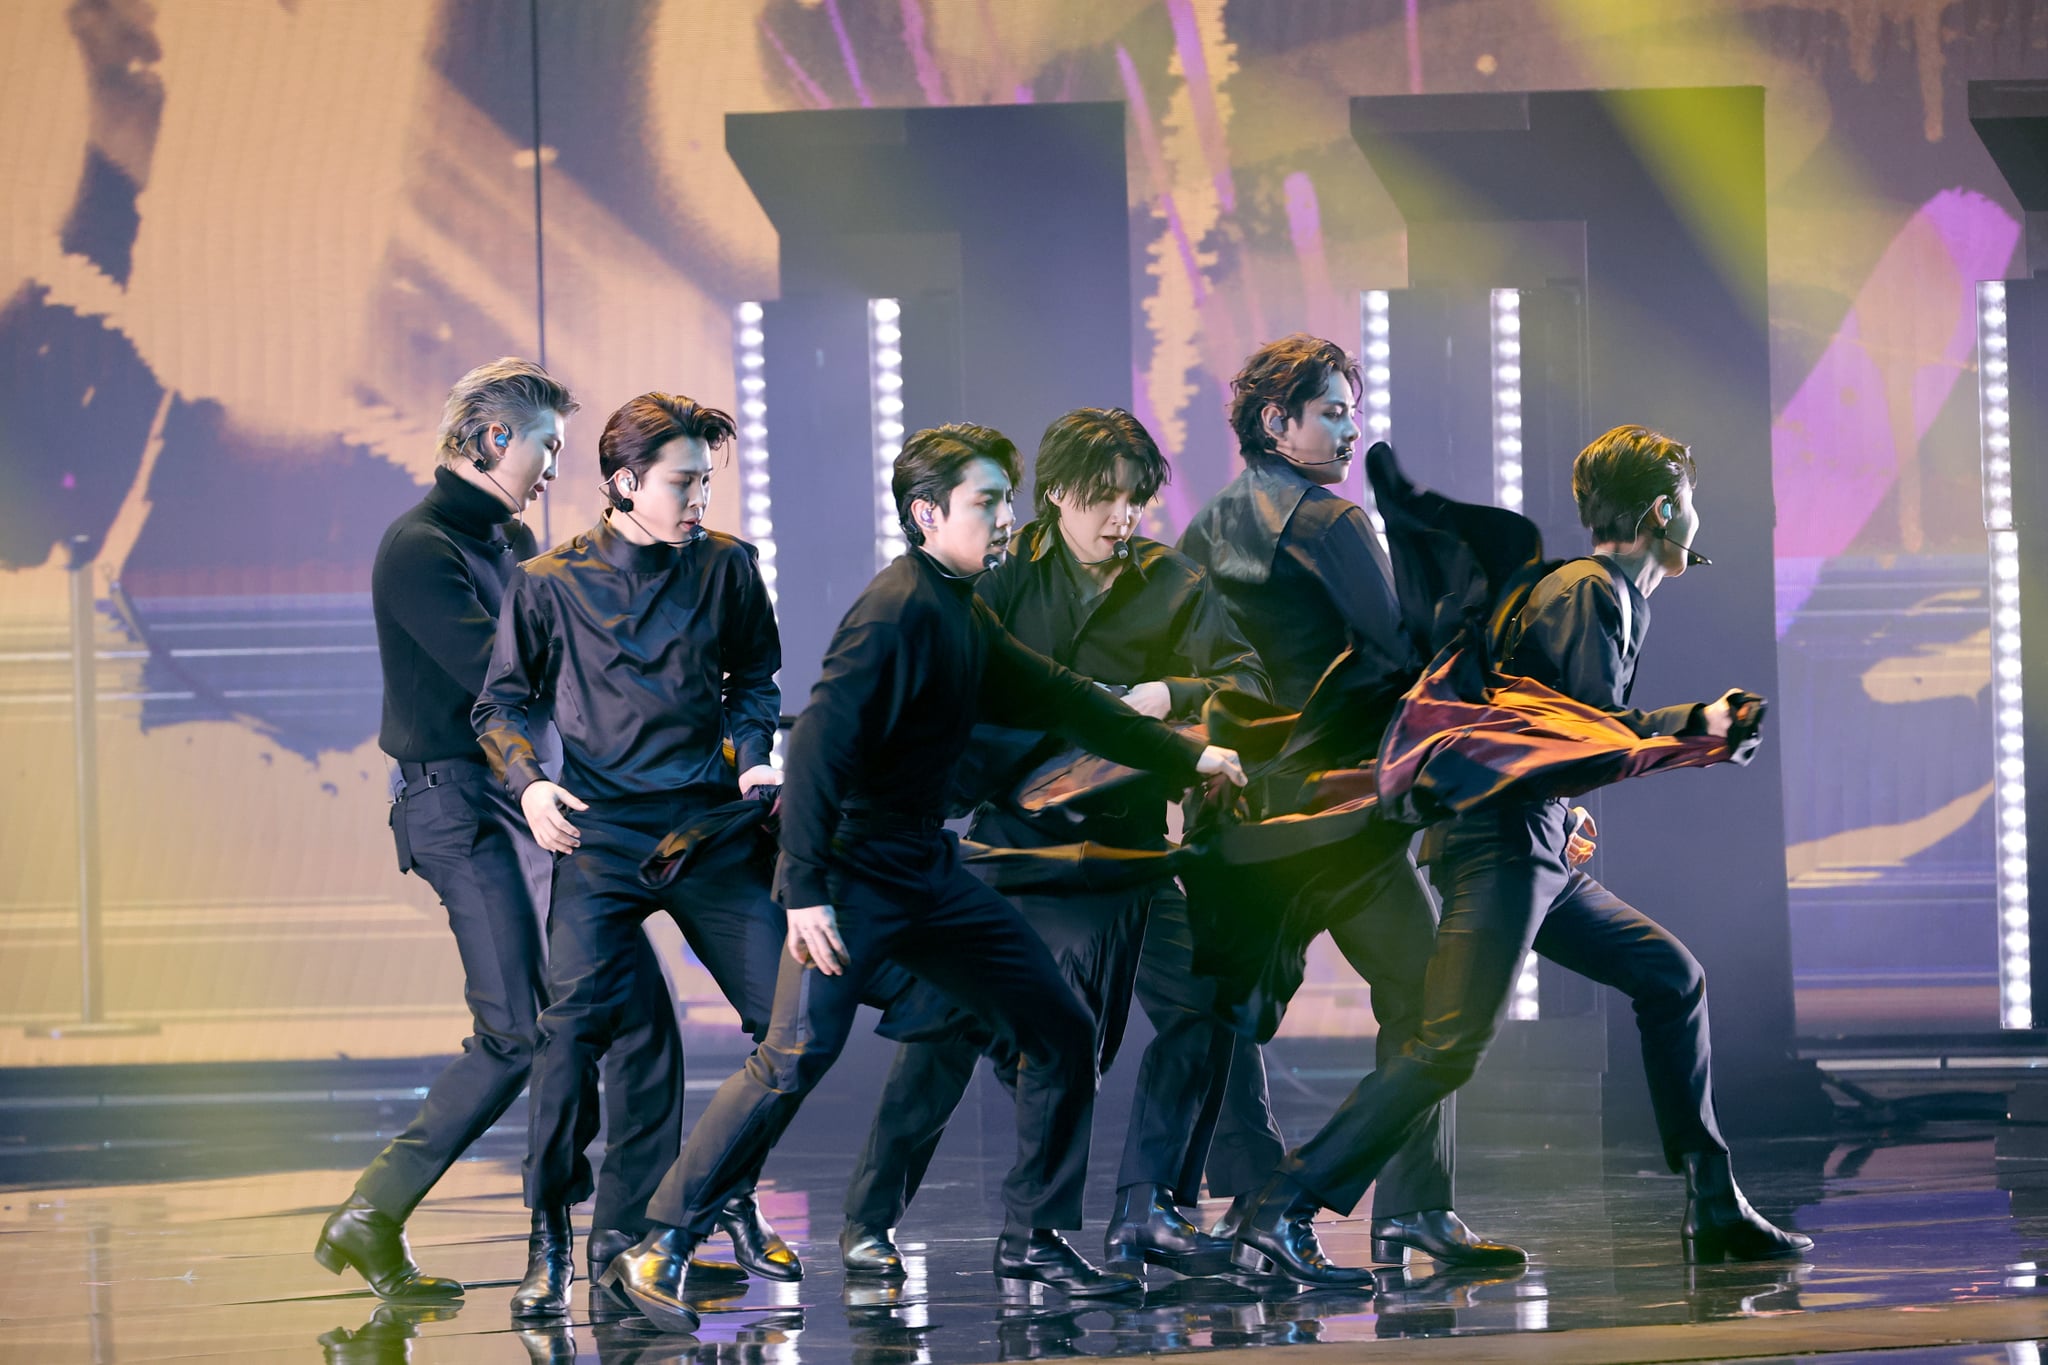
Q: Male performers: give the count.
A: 6